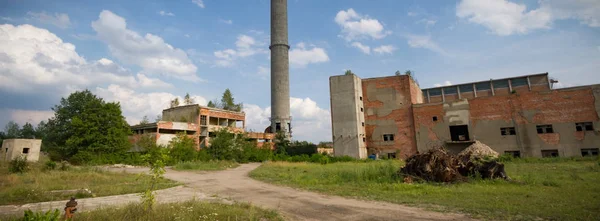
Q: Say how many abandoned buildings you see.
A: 3